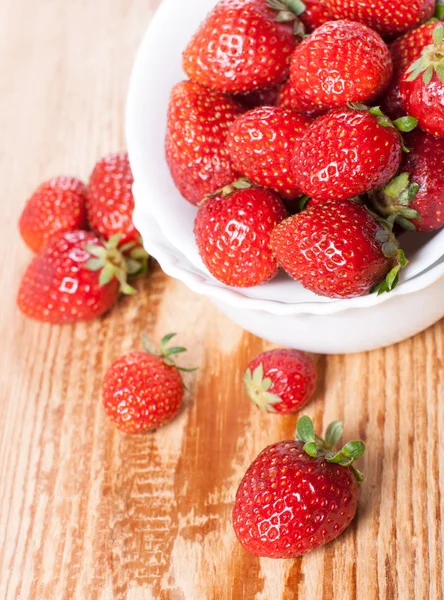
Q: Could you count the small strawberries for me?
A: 2